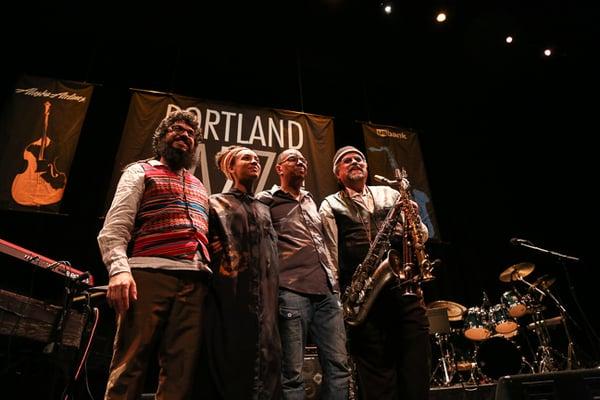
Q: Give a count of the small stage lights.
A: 4